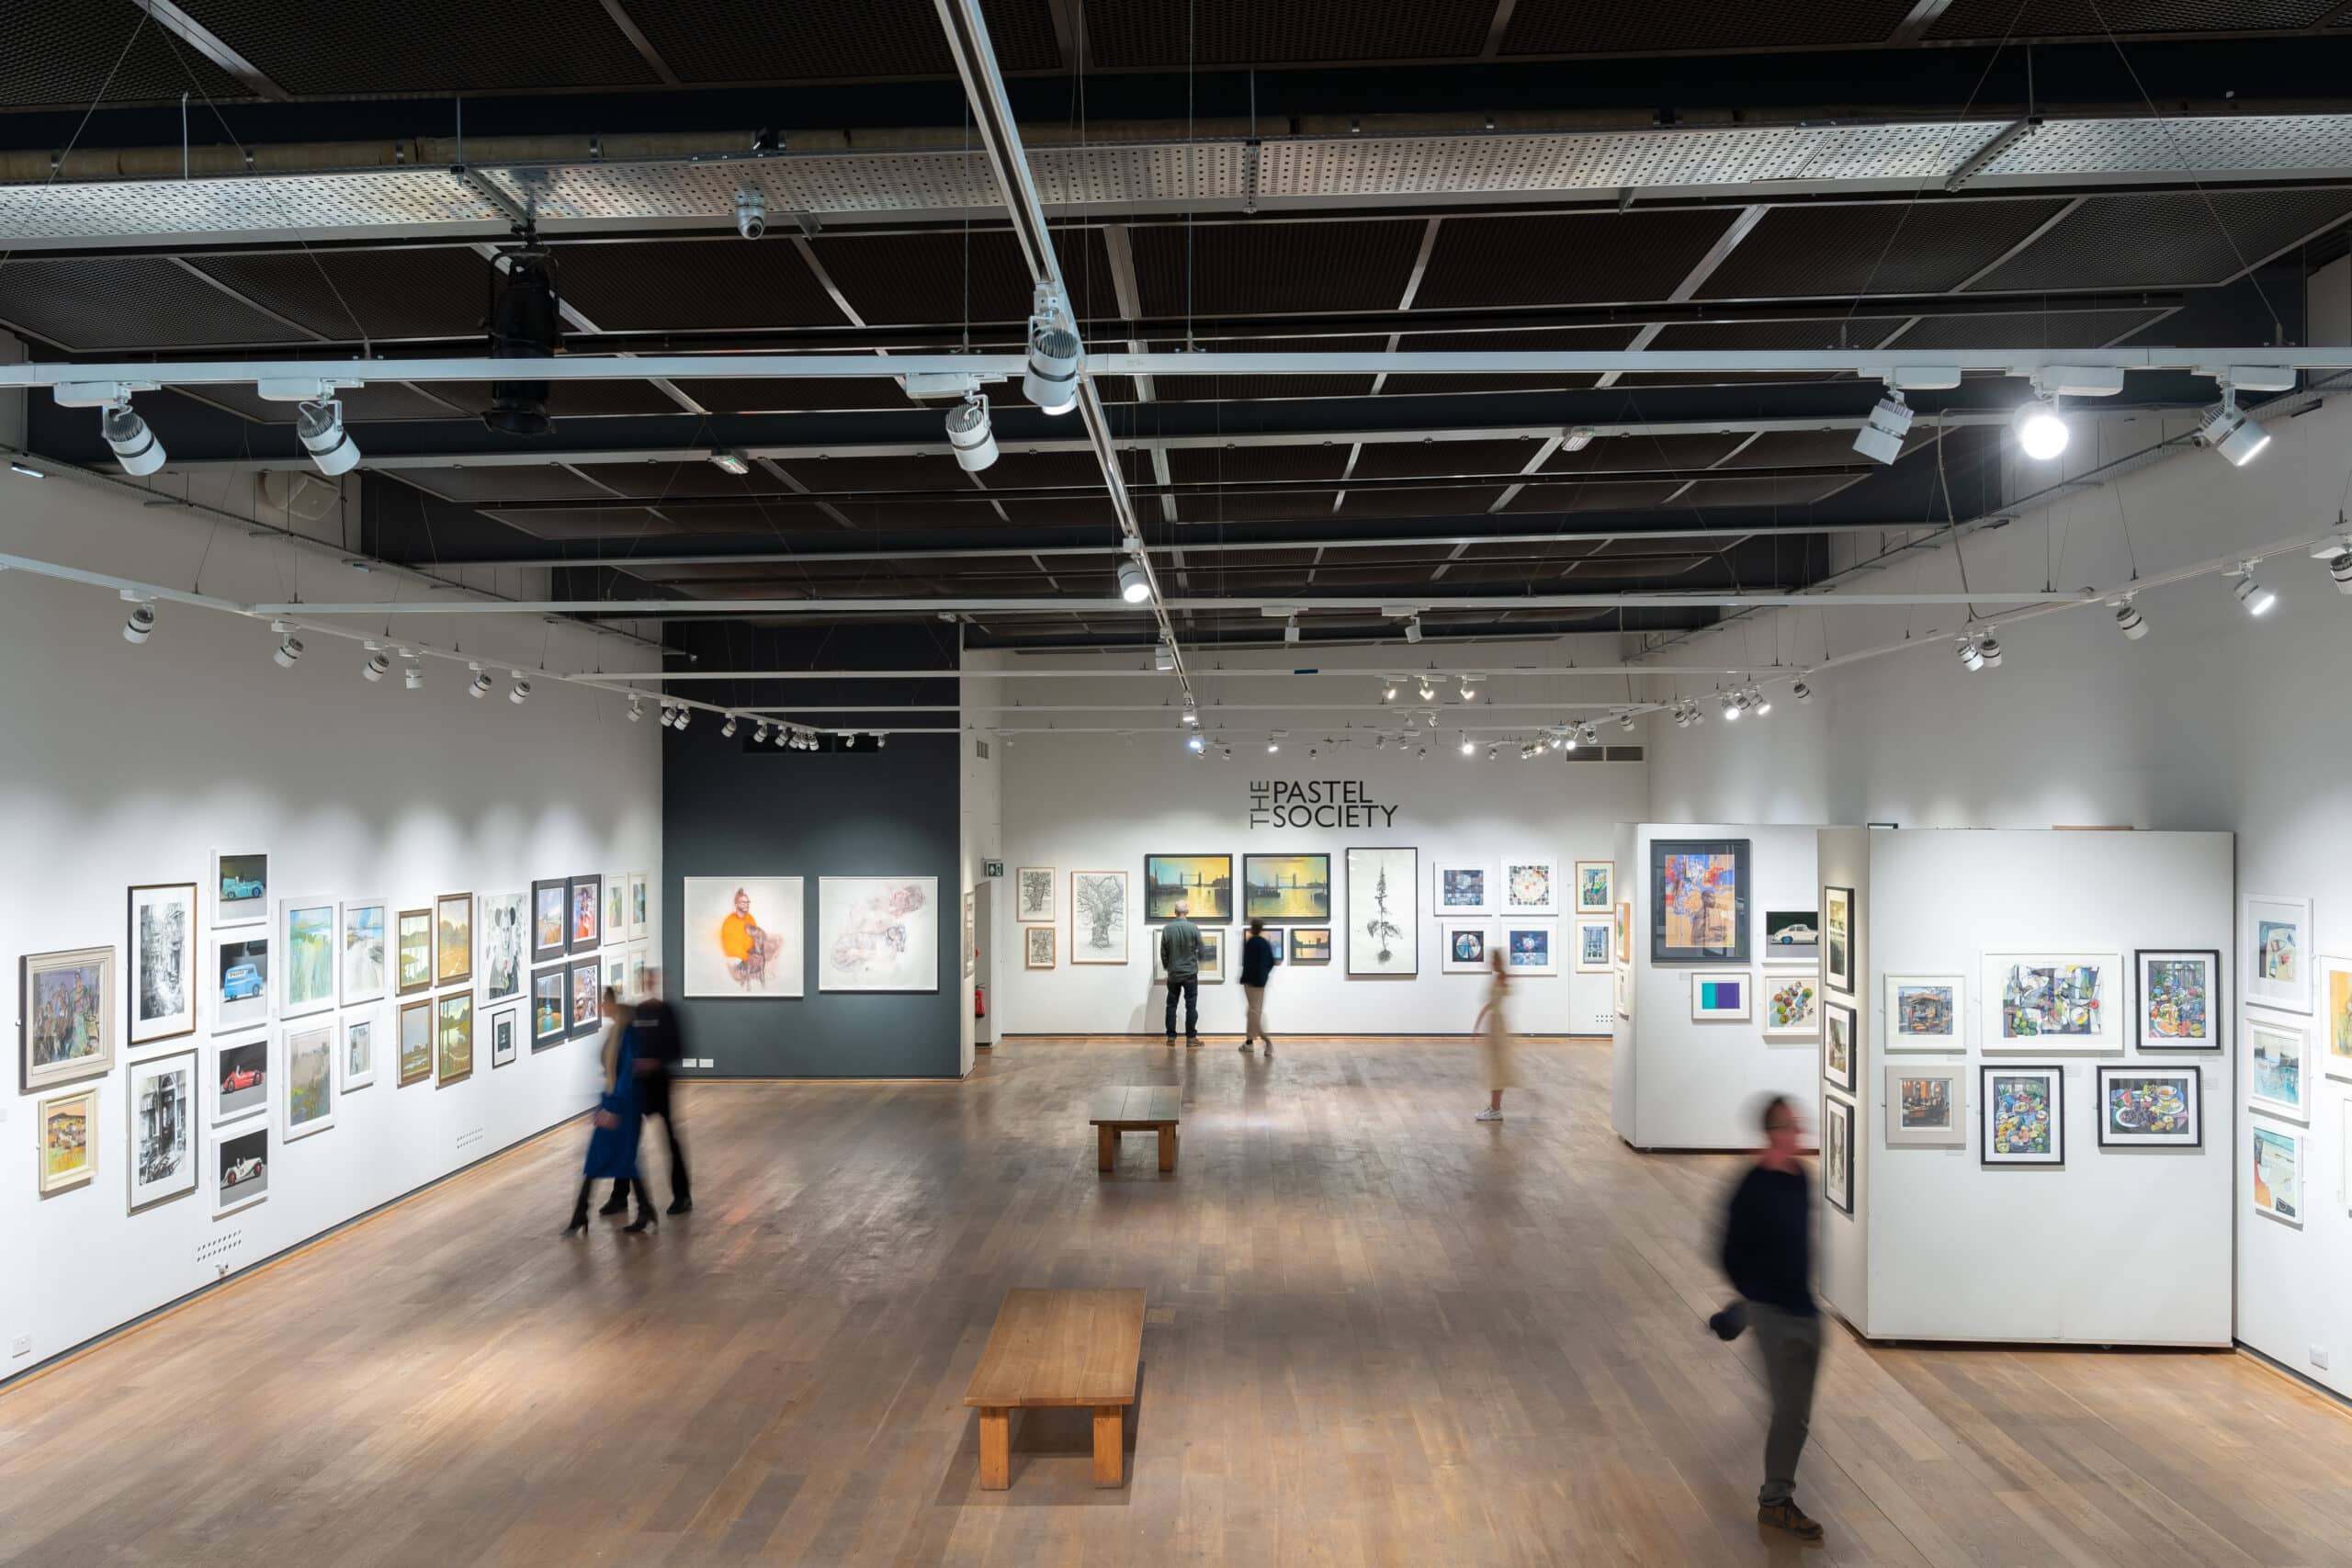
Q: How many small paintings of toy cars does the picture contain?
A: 5